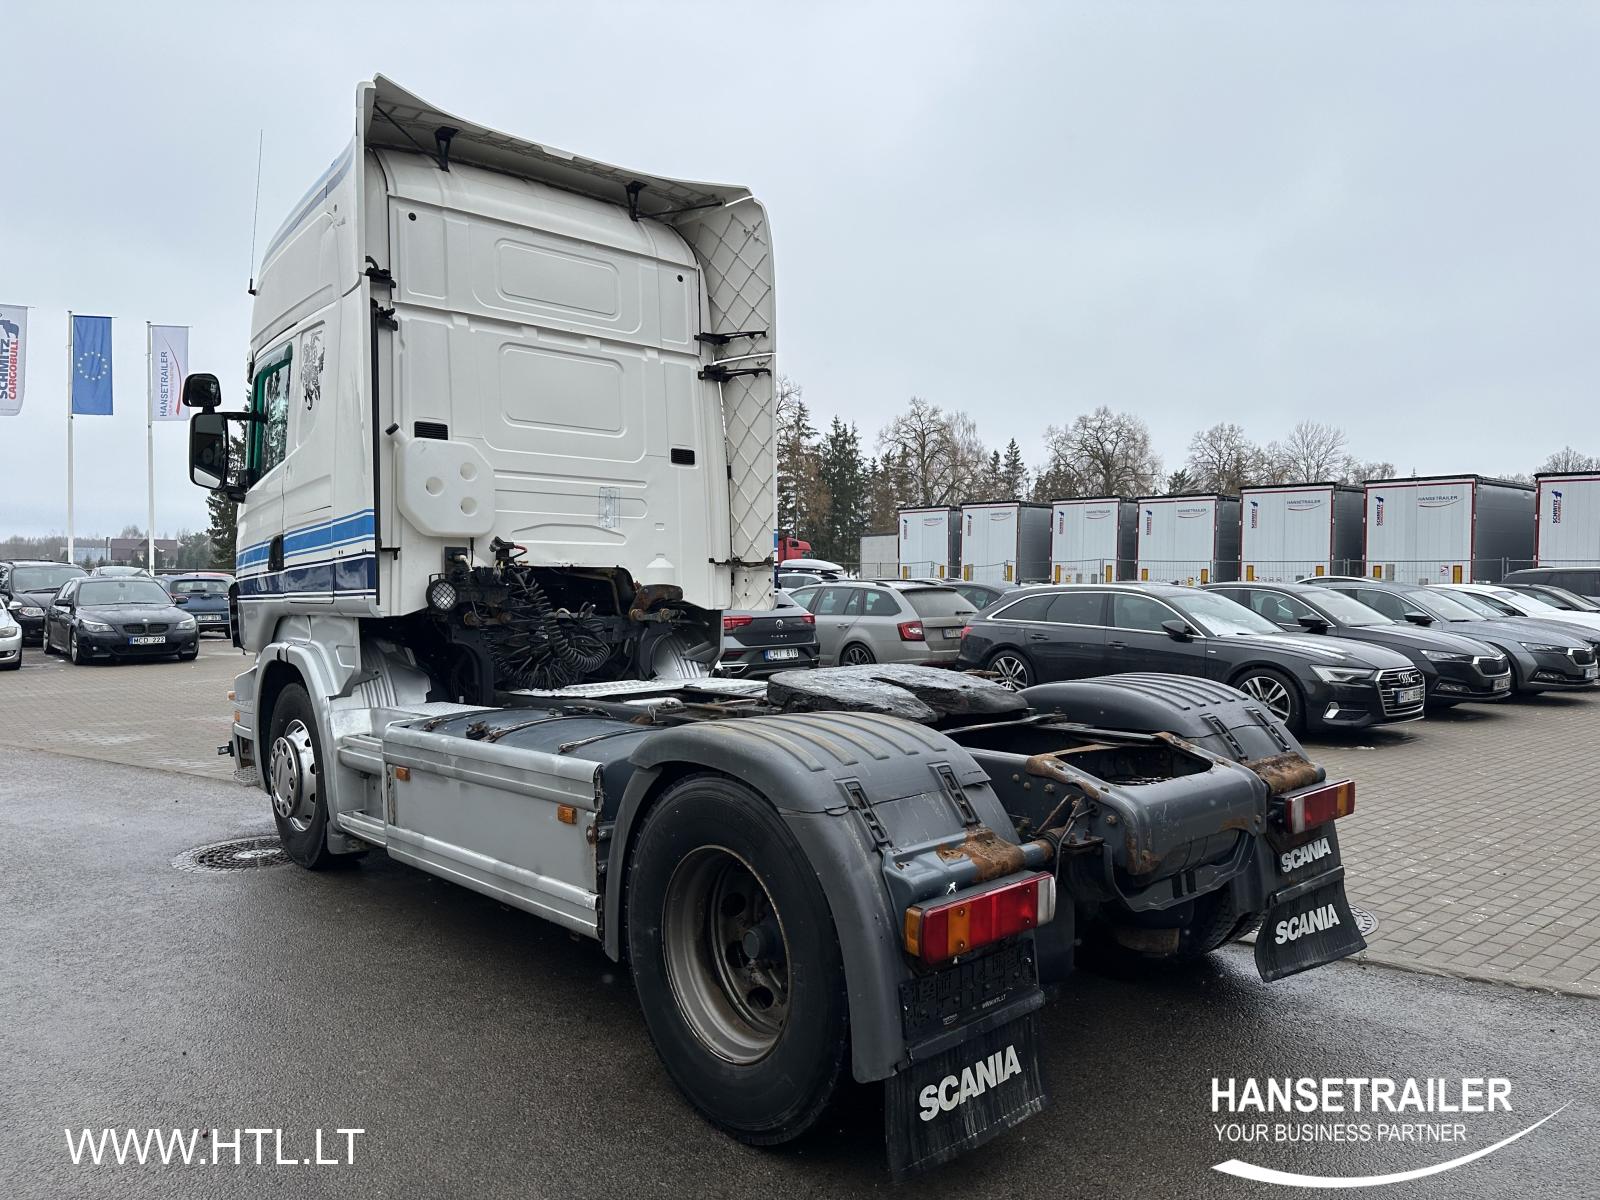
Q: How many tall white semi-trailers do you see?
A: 7